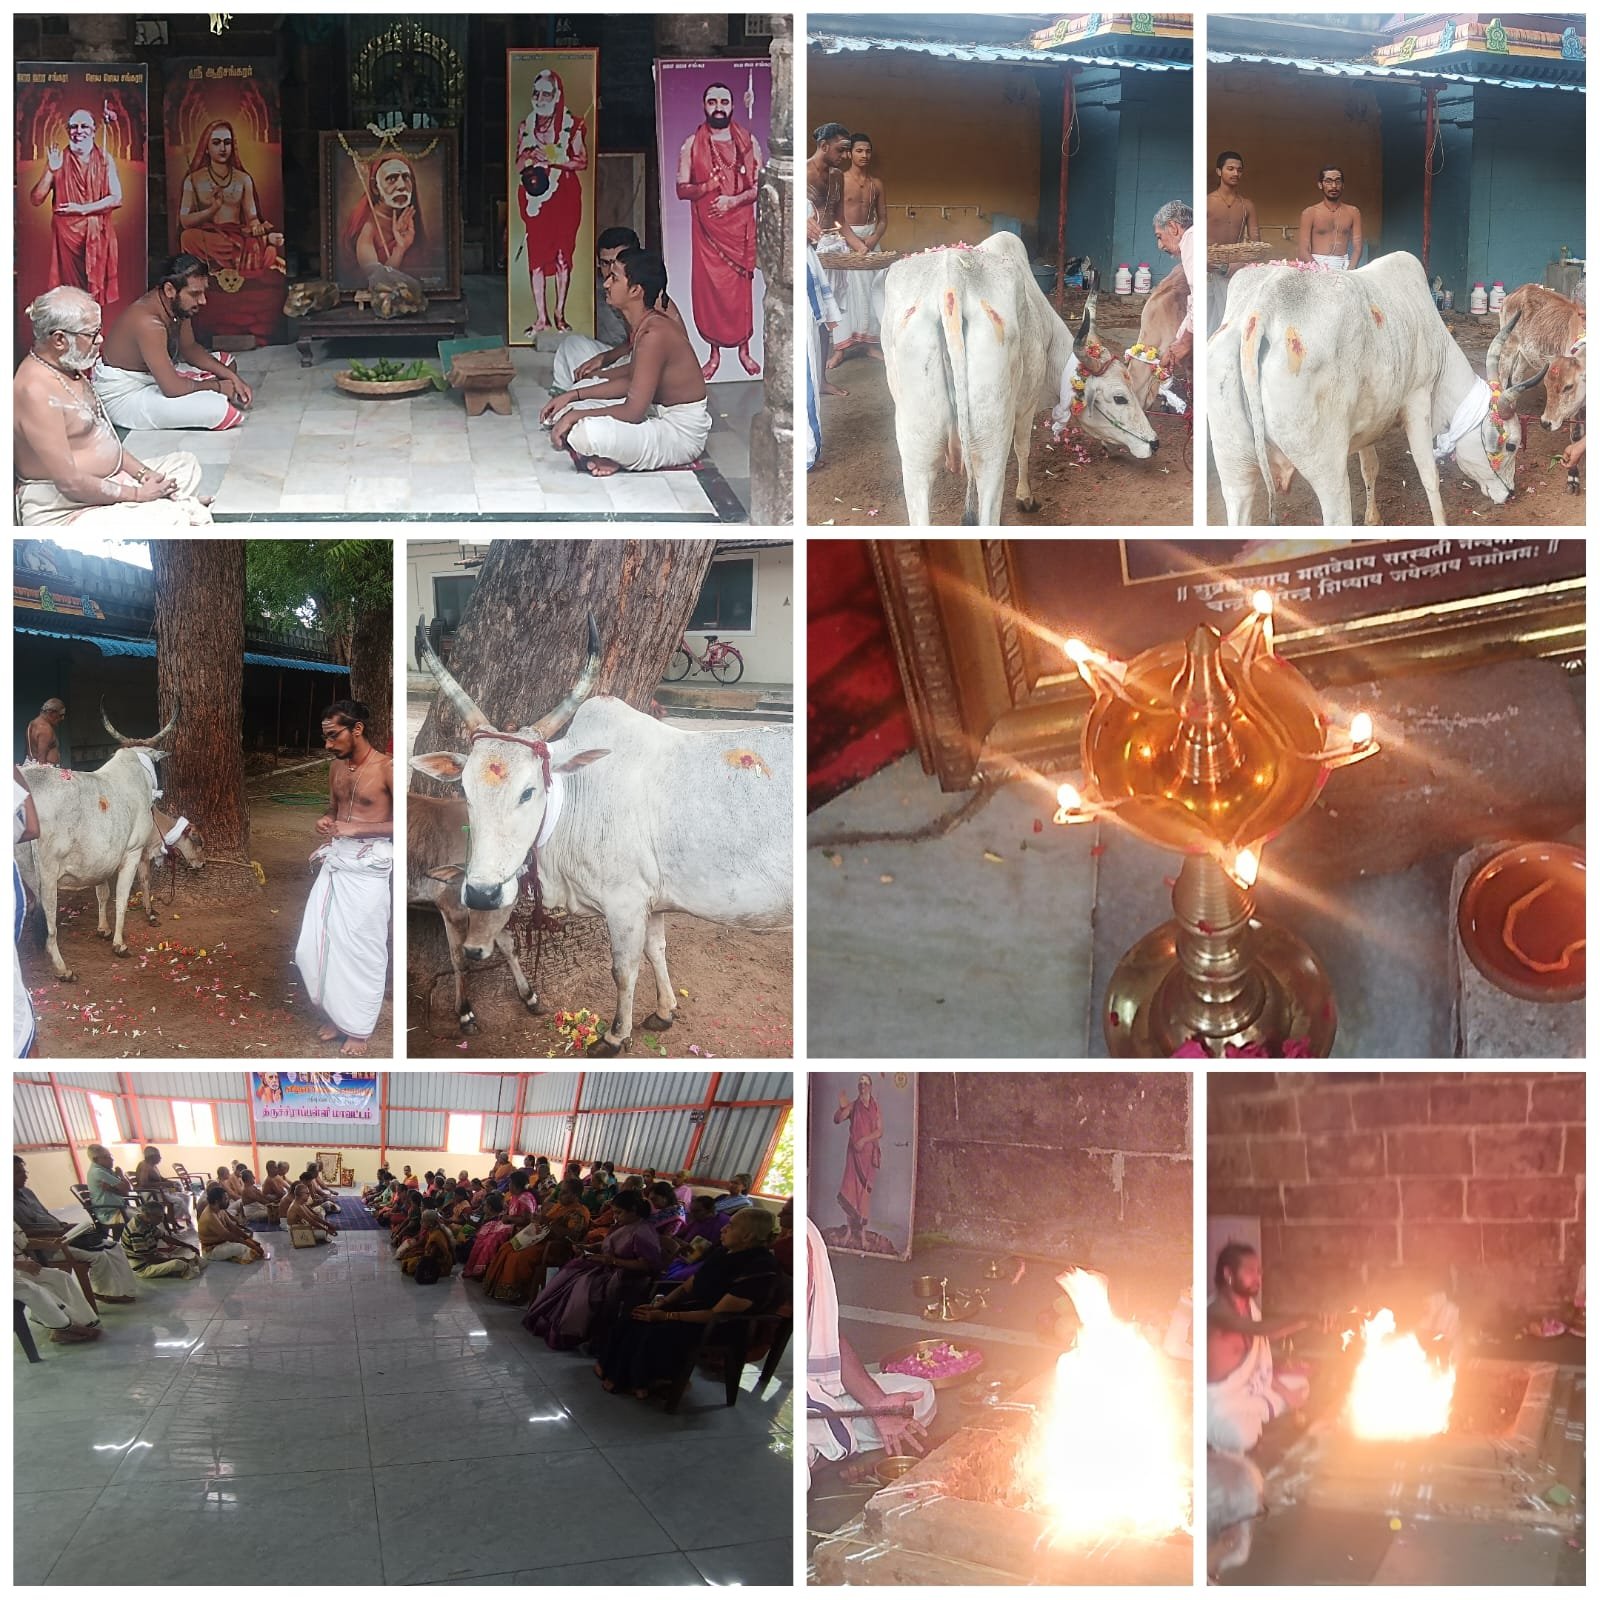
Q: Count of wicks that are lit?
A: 5